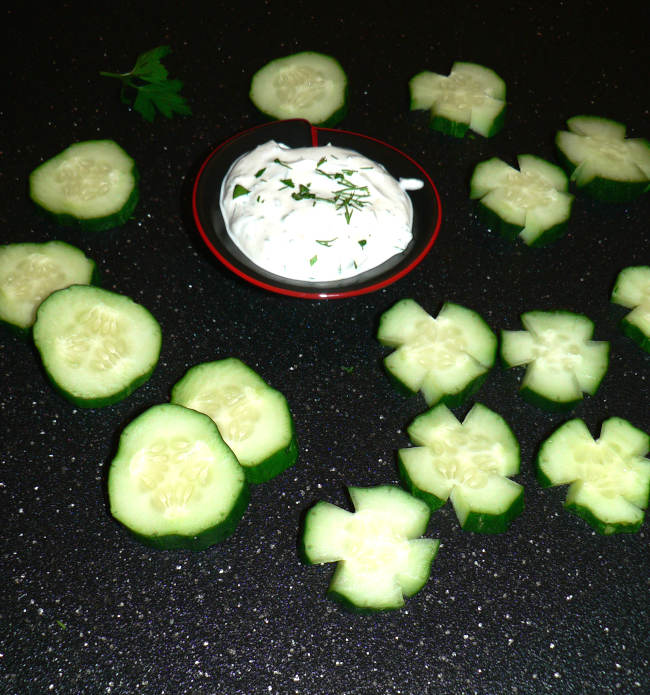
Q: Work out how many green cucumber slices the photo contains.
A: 15